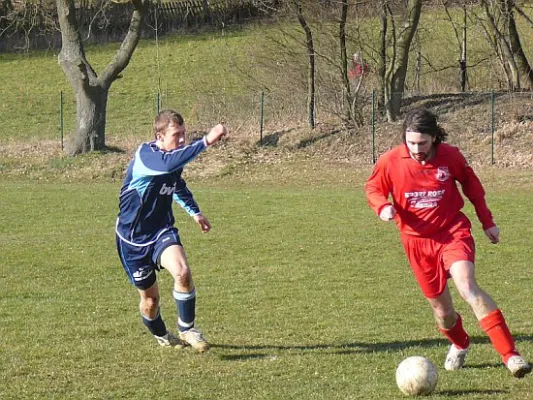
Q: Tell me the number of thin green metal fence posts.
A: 5